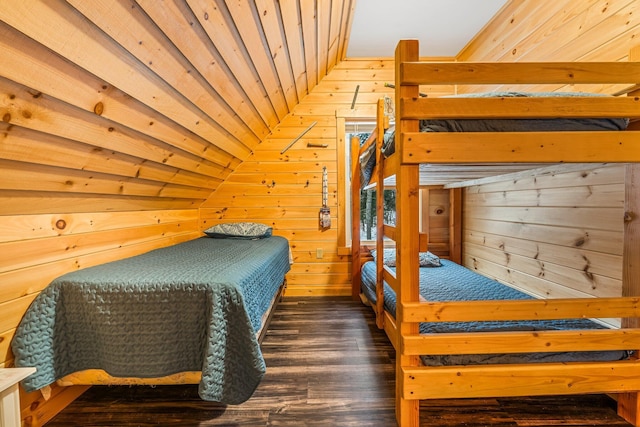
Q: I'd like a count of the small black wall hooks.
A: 2